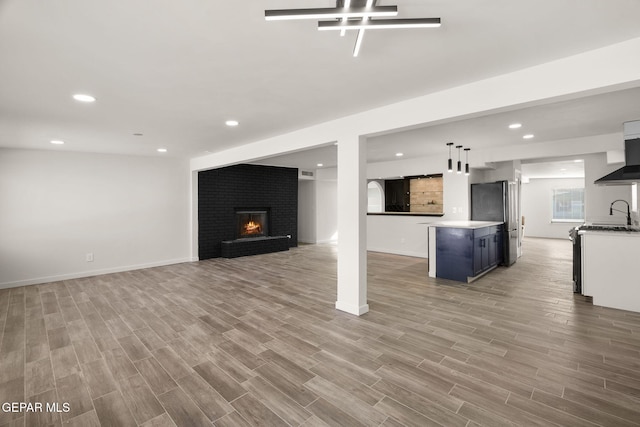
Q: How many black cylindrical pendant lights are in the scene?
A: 3